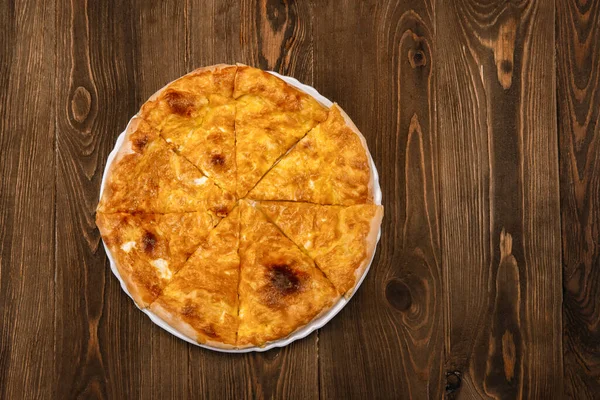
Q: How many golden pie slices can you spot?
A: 8